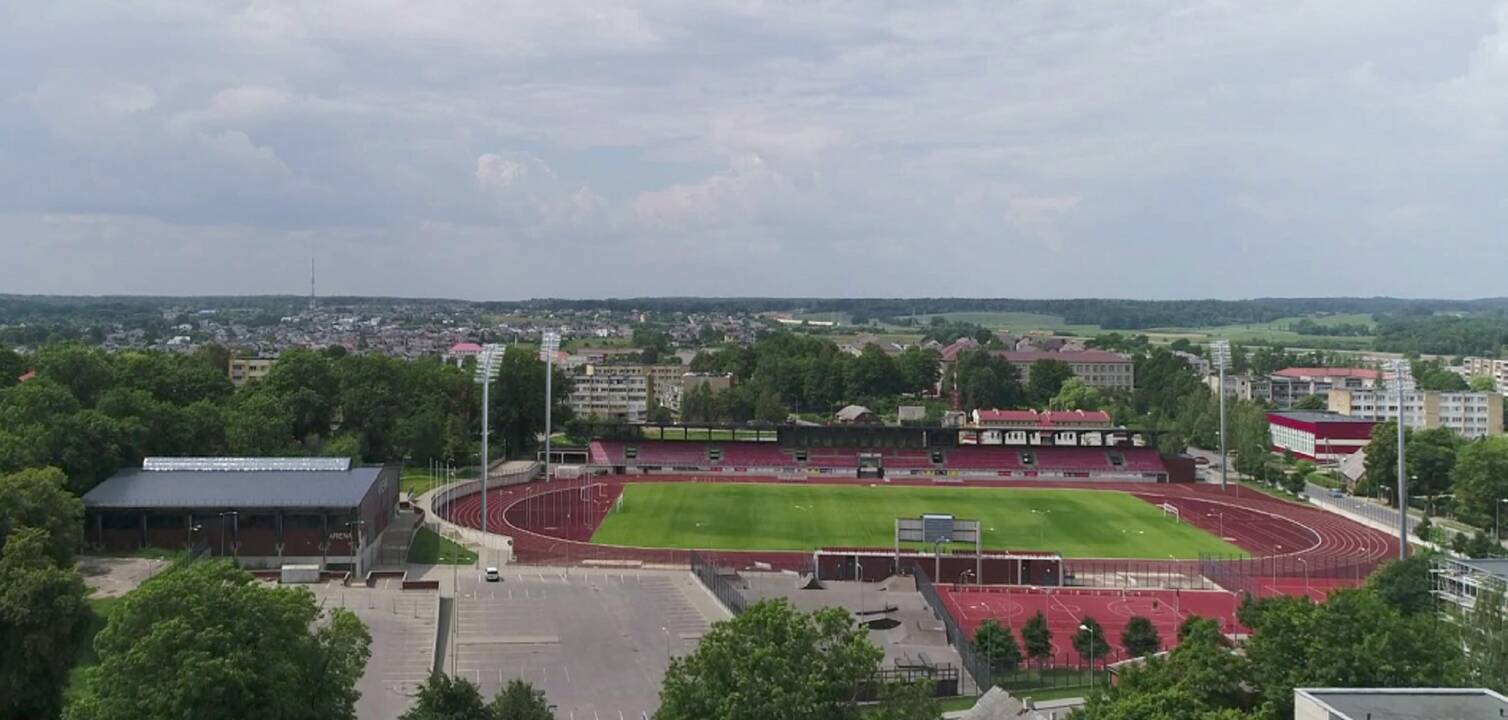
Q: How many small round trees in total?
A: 4